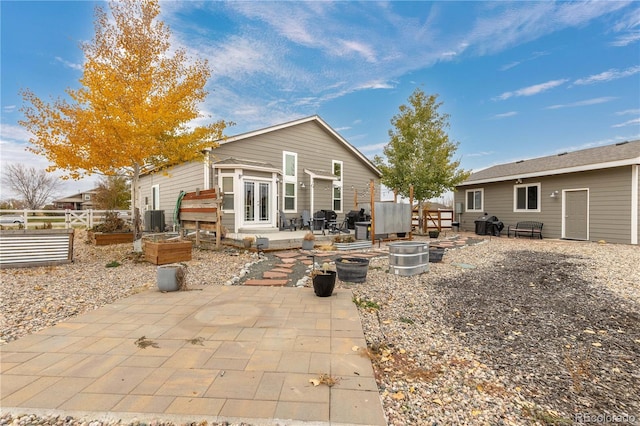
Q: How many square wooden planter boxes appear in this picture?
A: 2